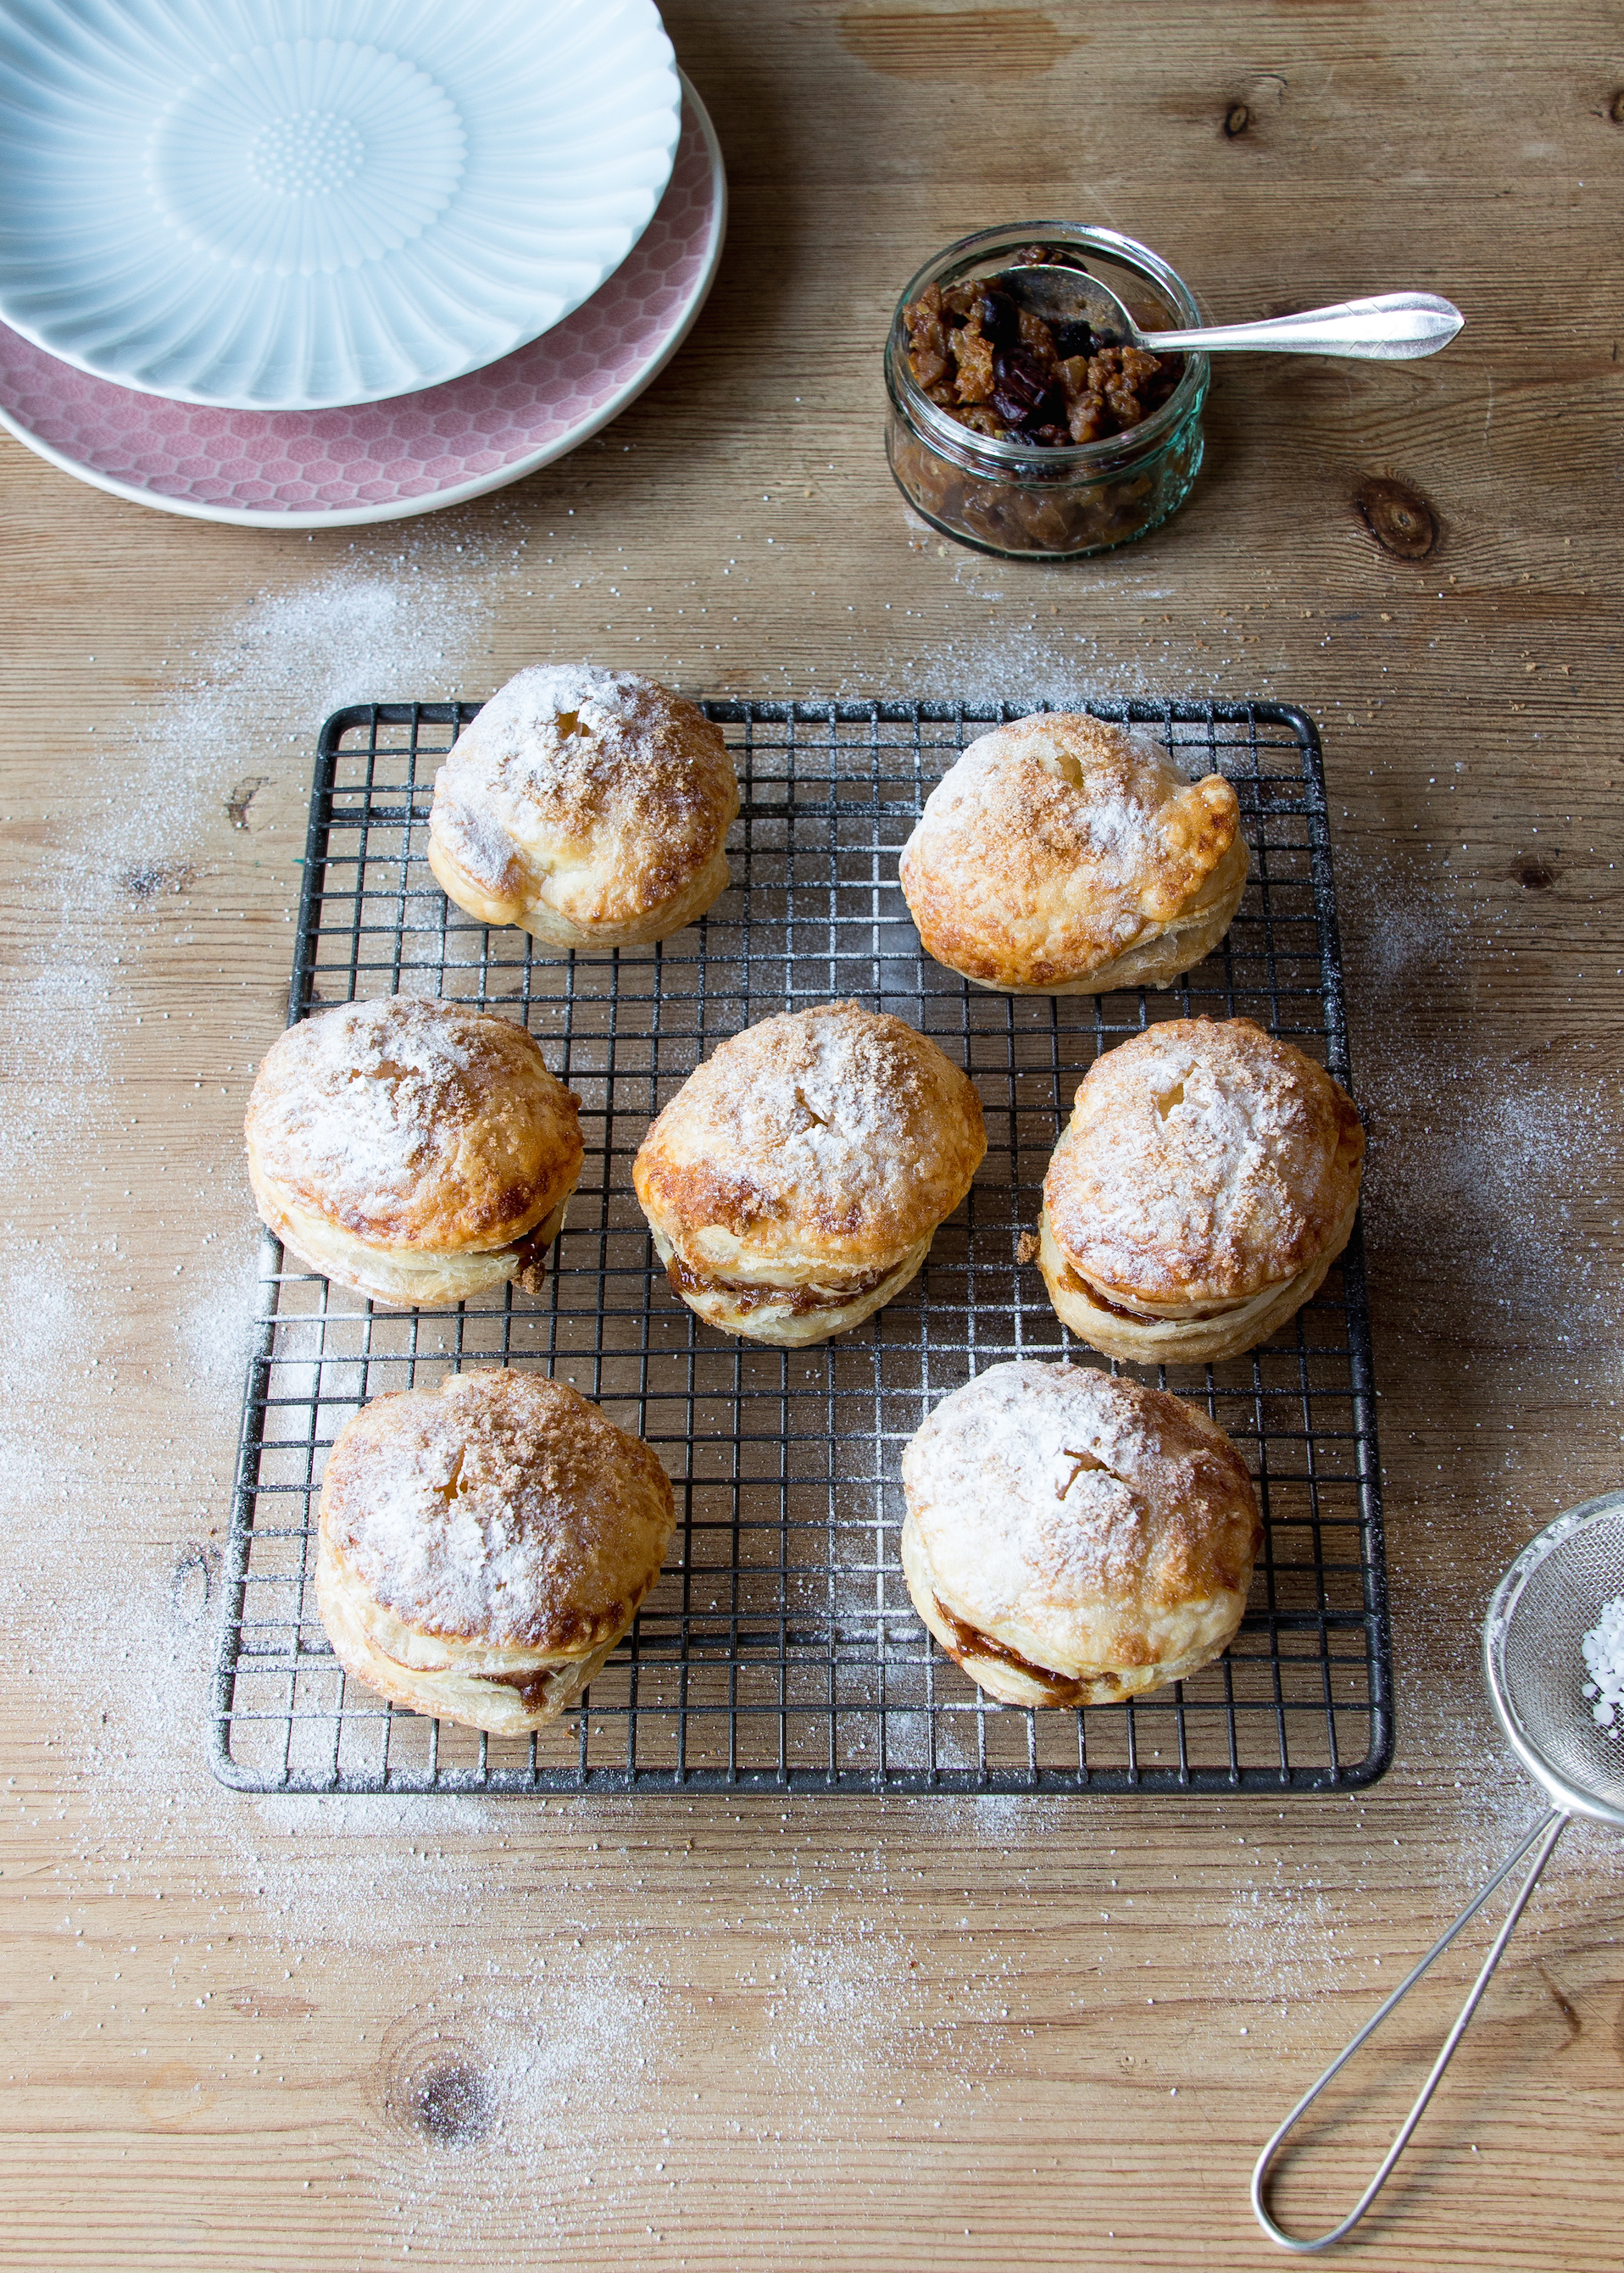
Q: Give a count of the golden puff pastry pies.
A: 7